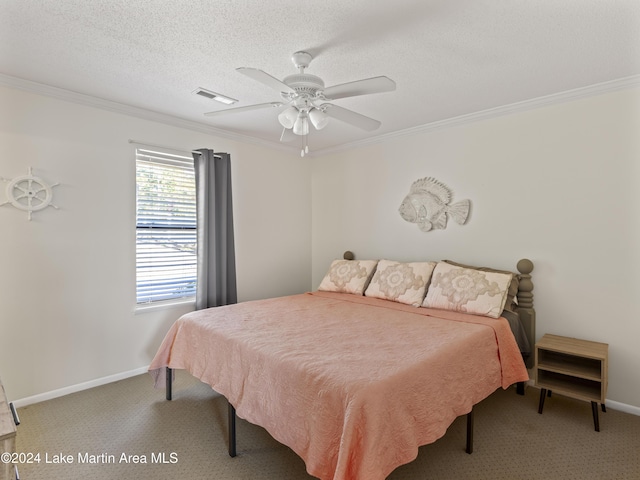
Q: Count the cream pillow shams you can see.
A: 3